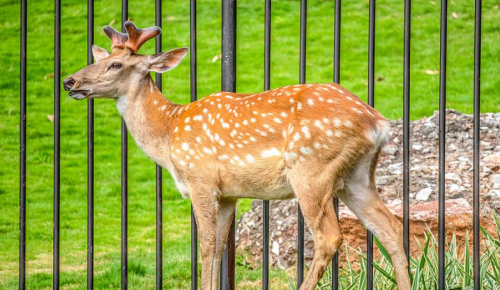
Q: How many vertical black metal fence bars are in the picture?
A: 14